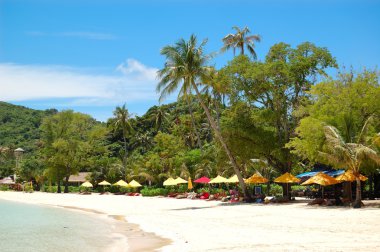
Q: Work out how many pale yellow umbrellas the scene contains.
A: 8